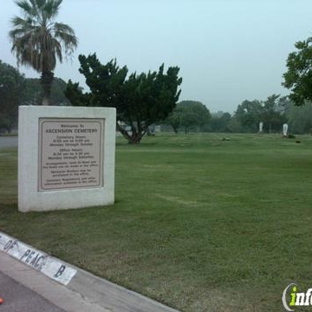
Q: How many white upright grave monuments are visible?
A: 2